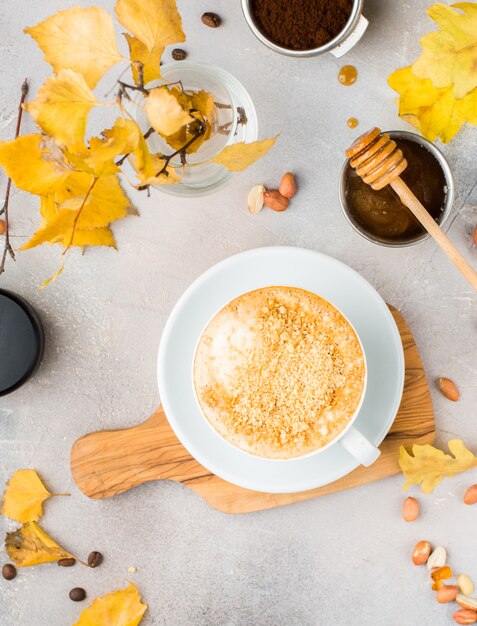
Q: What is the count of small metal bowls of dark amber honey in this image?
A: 1